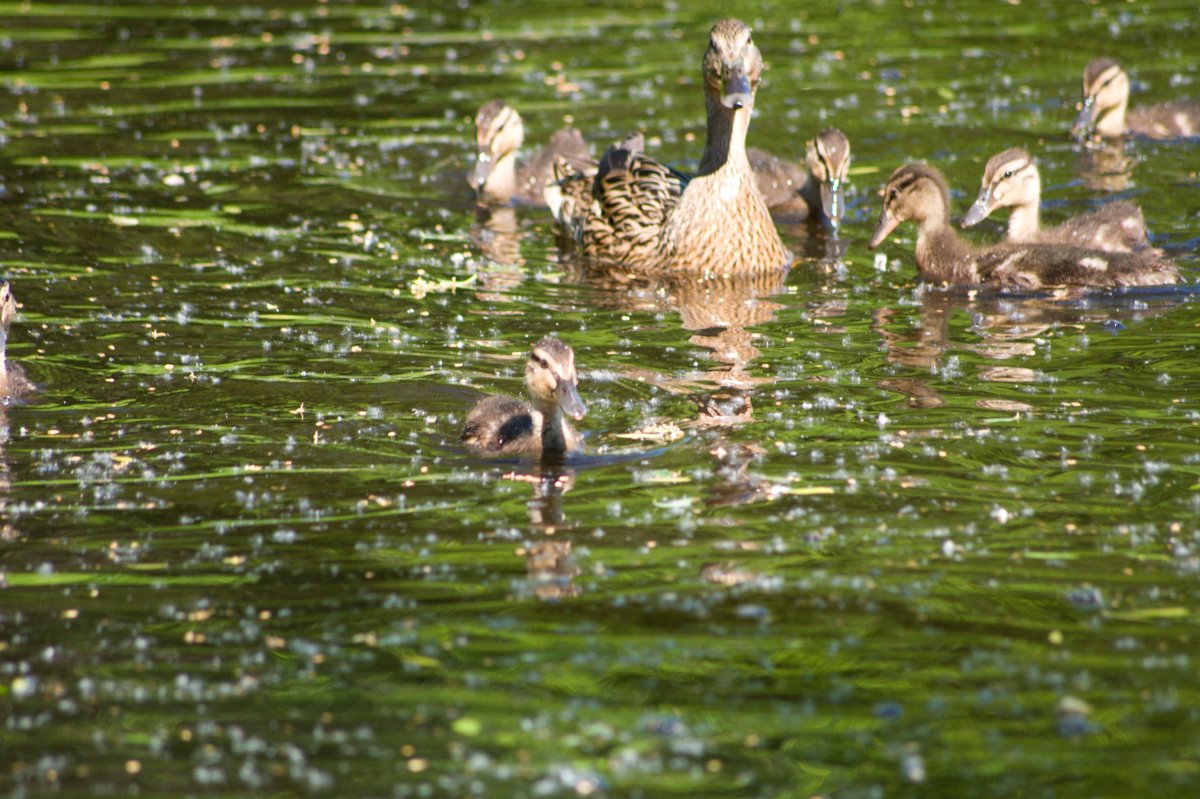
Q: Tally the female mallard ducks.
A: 1